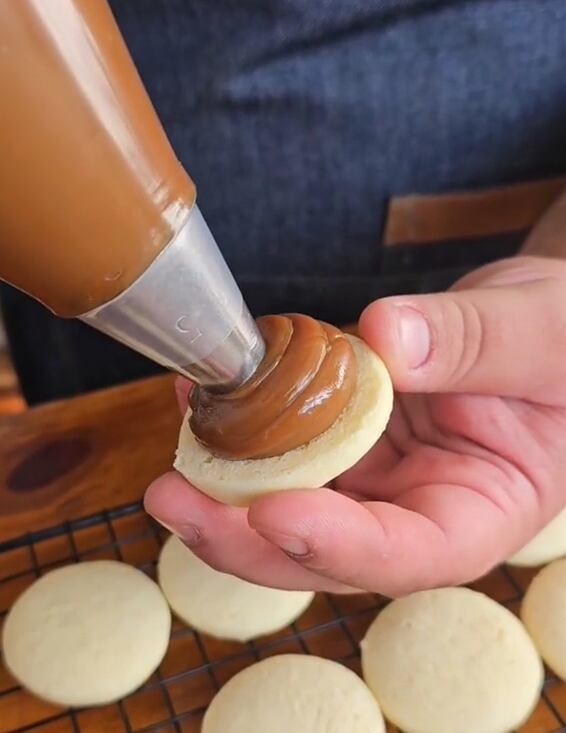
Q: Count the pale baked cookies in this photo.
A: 7